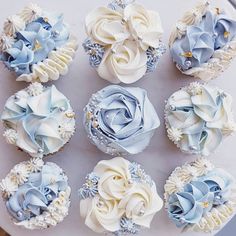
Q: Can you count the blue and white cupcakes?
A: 9